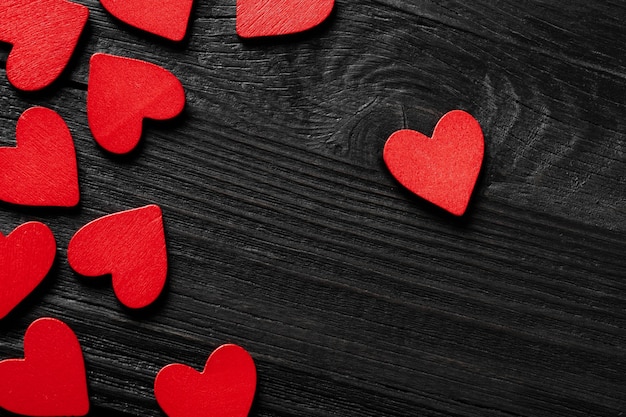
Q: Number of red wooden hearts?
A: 10